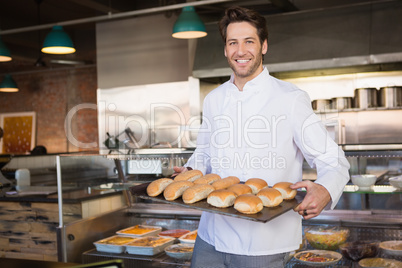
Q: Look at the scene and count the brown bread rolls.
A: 12